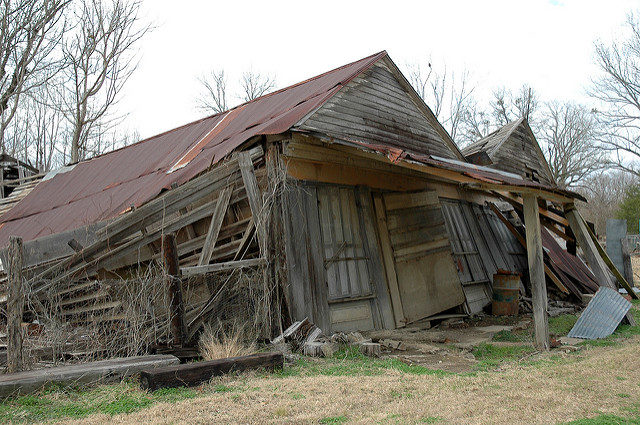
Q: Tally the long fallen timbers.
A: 2